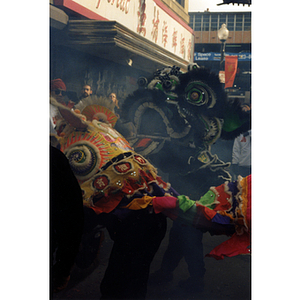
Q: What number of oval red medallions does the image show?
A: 3